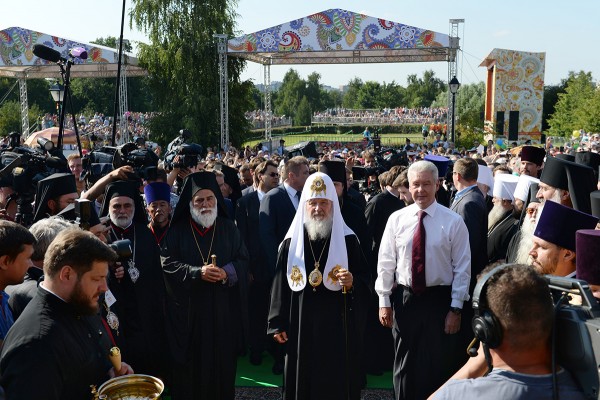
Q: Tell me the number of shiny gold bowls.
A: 1